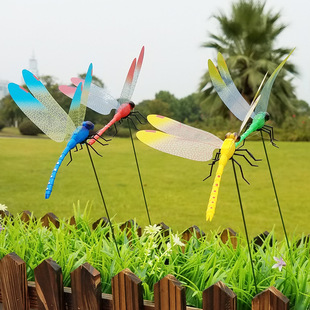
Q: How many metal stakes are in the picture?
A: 4